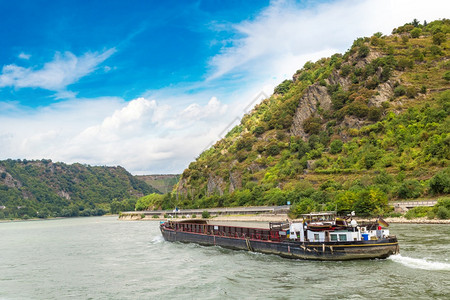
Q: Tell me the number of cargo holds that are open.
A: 1